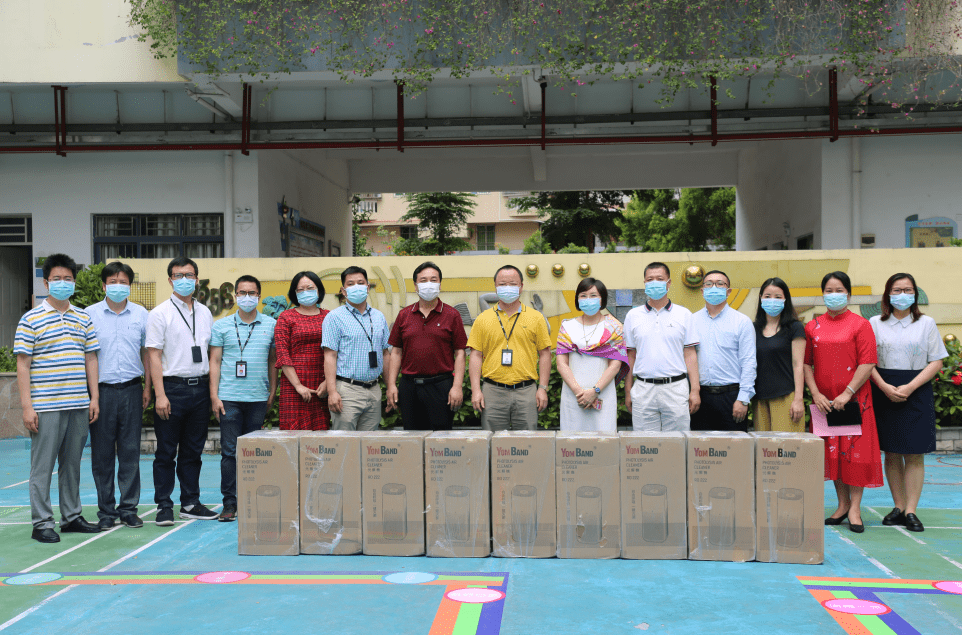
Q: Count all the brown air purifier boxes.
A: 9